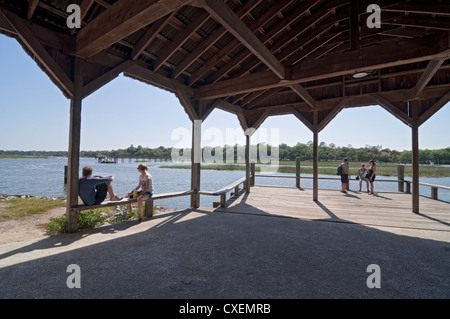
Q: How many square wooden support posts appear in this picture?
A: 5